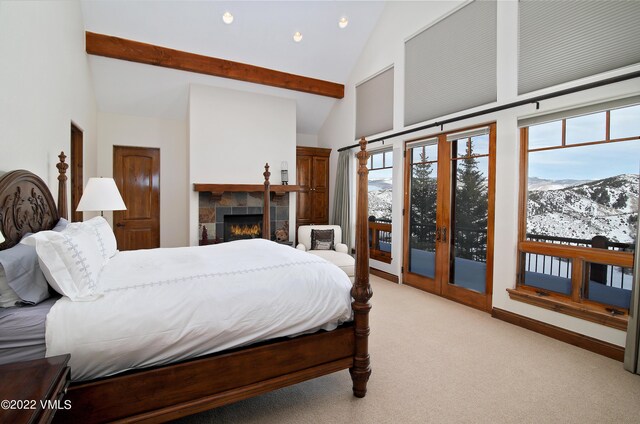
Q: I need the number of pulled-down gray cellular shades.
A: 3